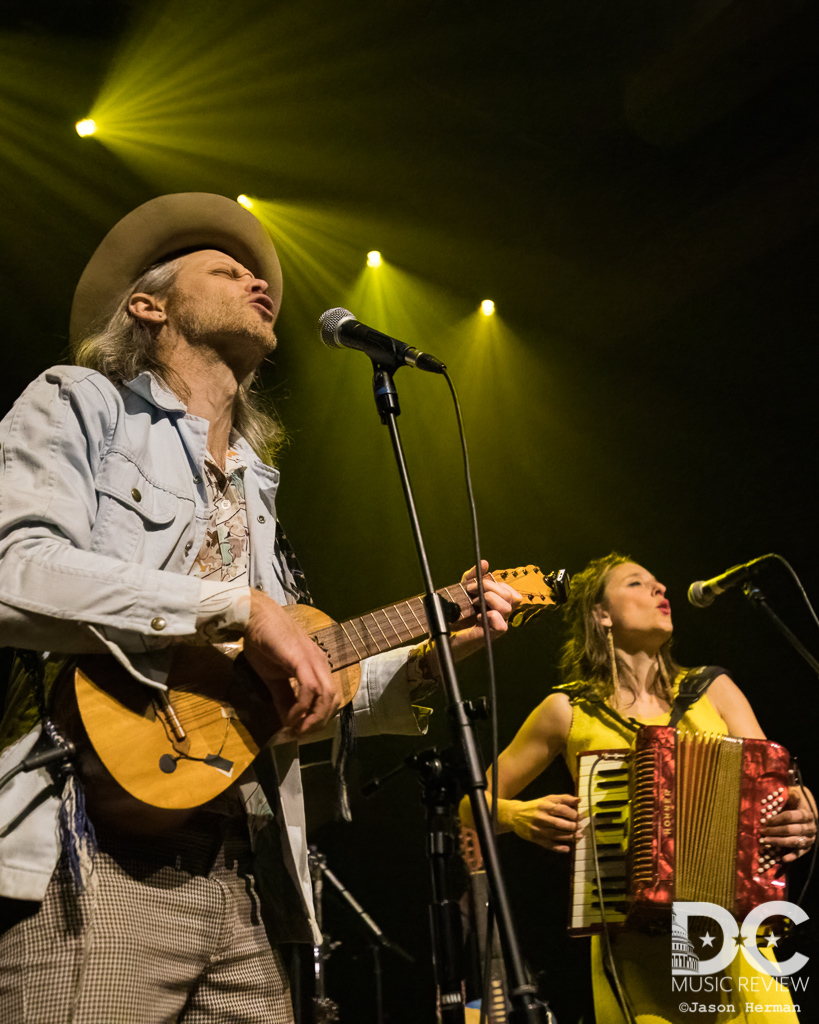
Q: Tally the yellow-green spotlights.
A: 4